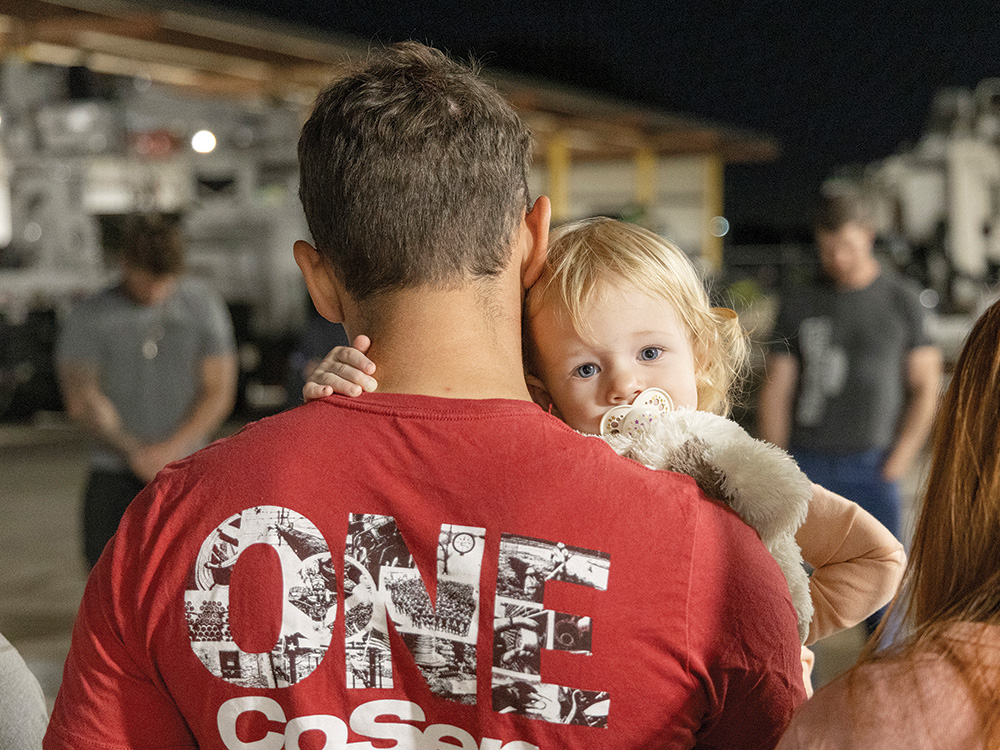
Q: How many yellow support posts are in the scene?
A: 3